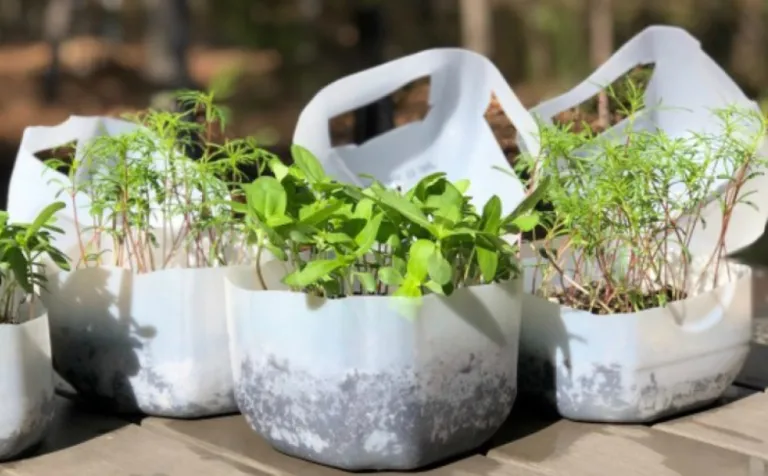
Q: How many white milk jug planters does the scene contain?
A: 4